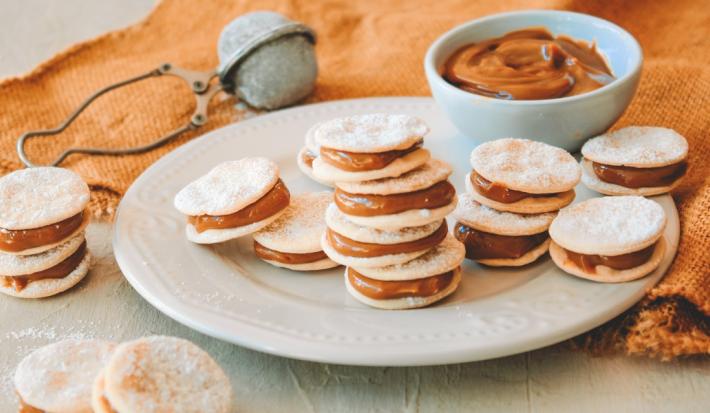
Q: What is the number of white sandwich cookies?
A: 15